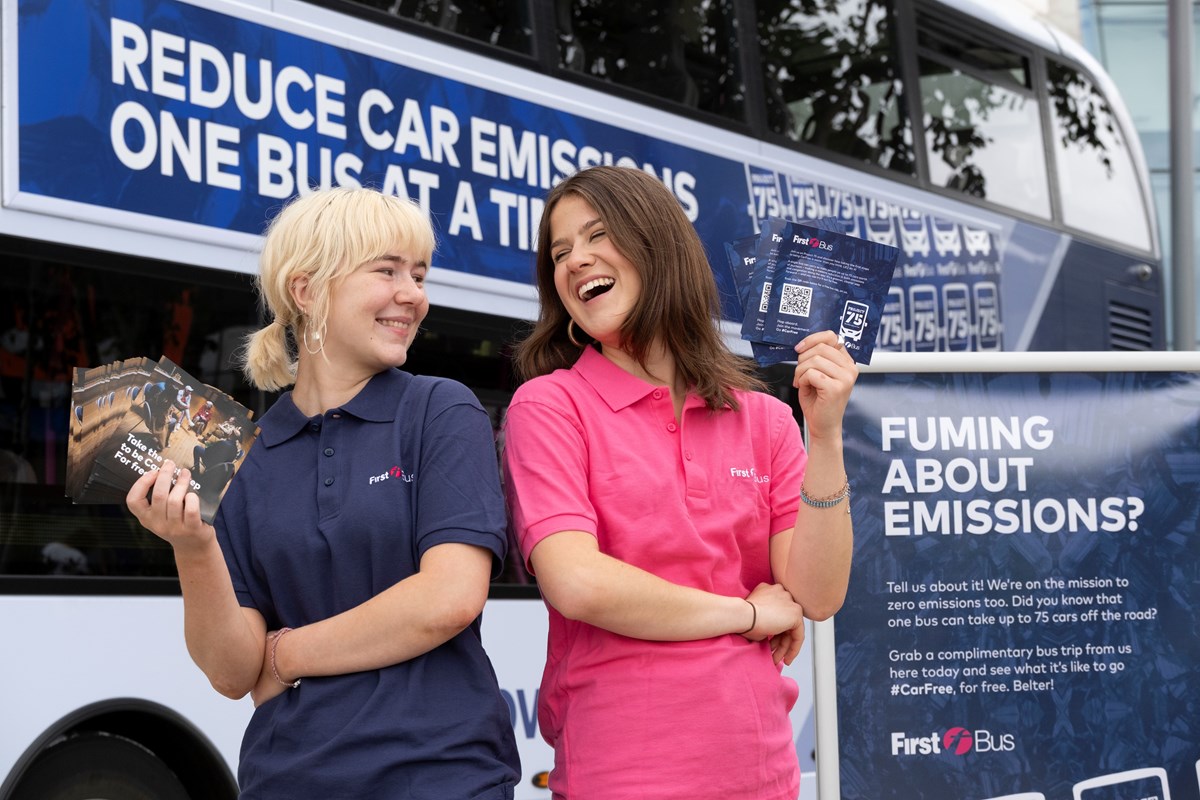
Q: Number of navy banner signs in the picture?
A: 2